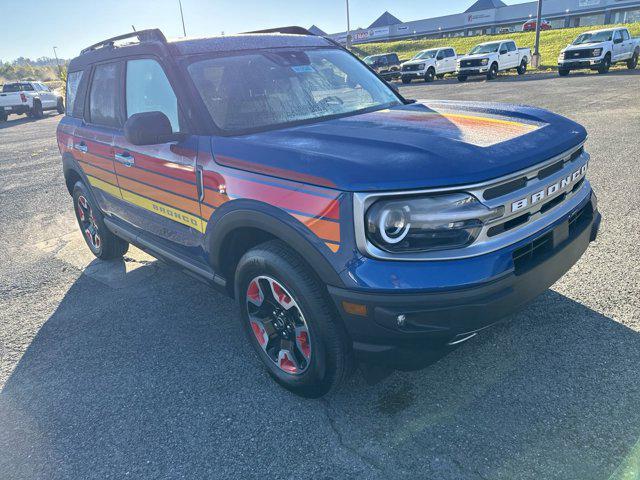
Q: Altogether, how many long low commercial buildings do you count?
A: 1